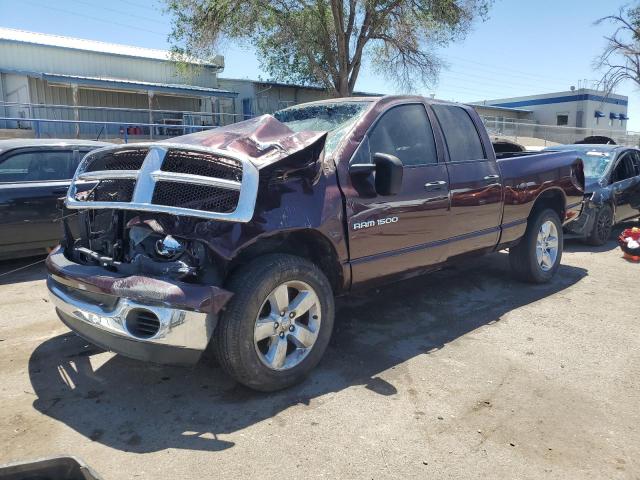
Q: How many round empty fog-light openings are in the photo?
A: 1